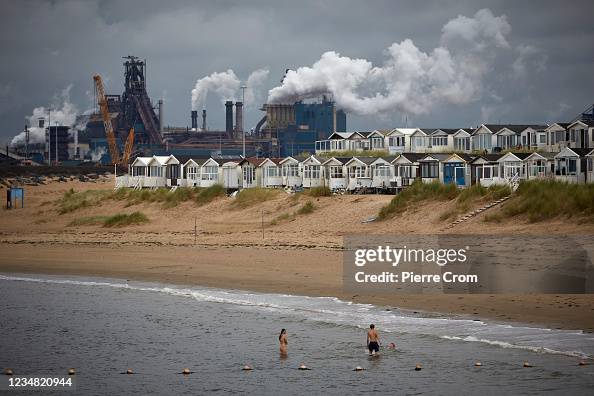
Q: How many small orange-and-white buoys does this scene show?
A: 11